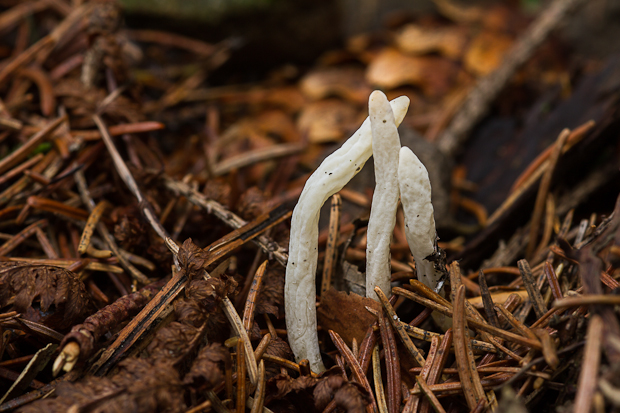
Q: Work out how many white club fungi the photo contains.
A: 3